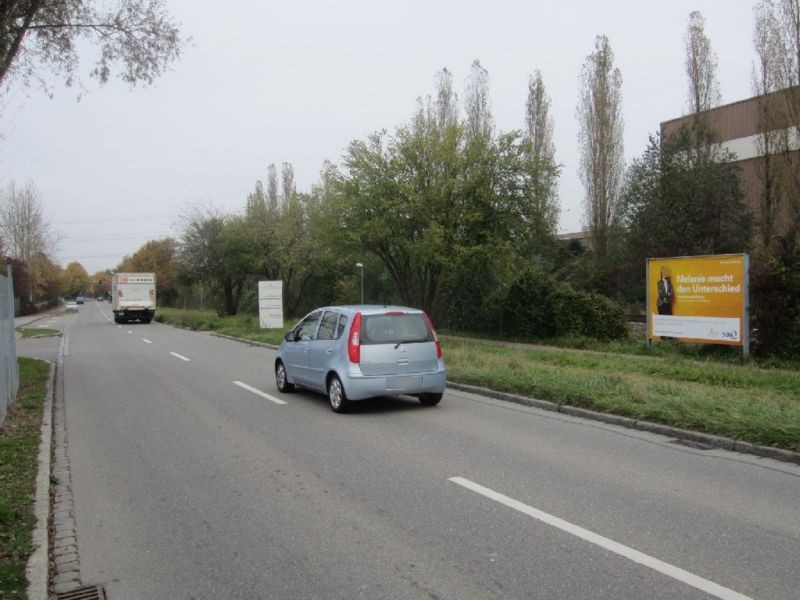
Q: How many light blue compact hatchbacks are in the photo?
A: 1